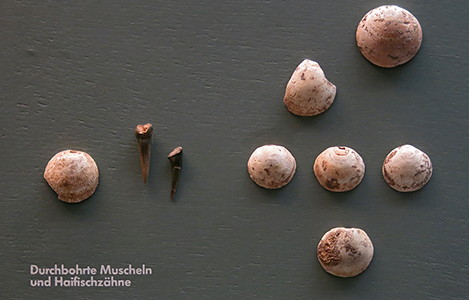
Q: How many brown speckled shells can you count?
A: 7